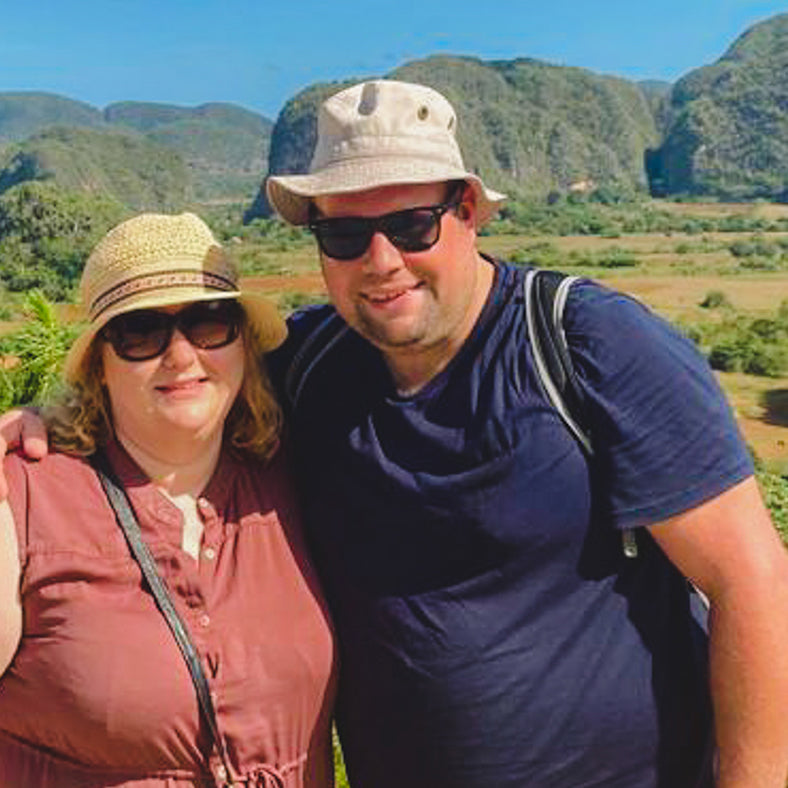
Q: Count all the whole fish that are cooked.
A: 0